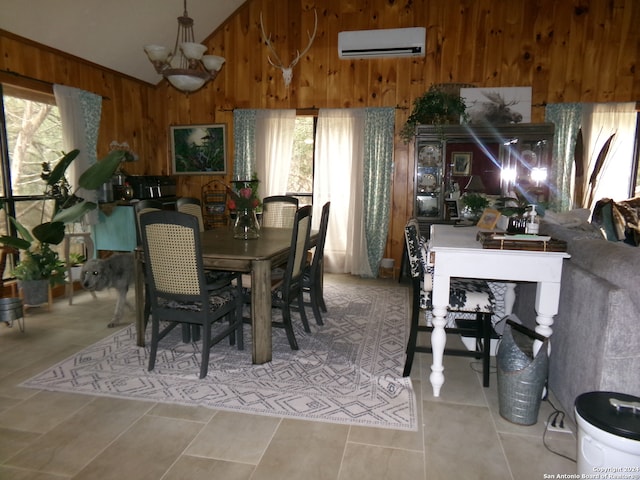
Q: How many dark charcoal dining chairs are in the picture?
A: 6